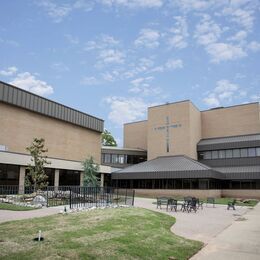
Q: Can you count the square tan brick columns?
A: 4